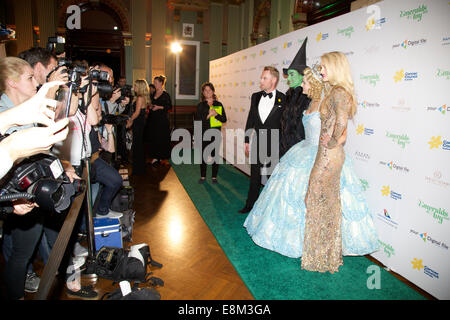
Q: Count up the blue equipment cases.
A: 1